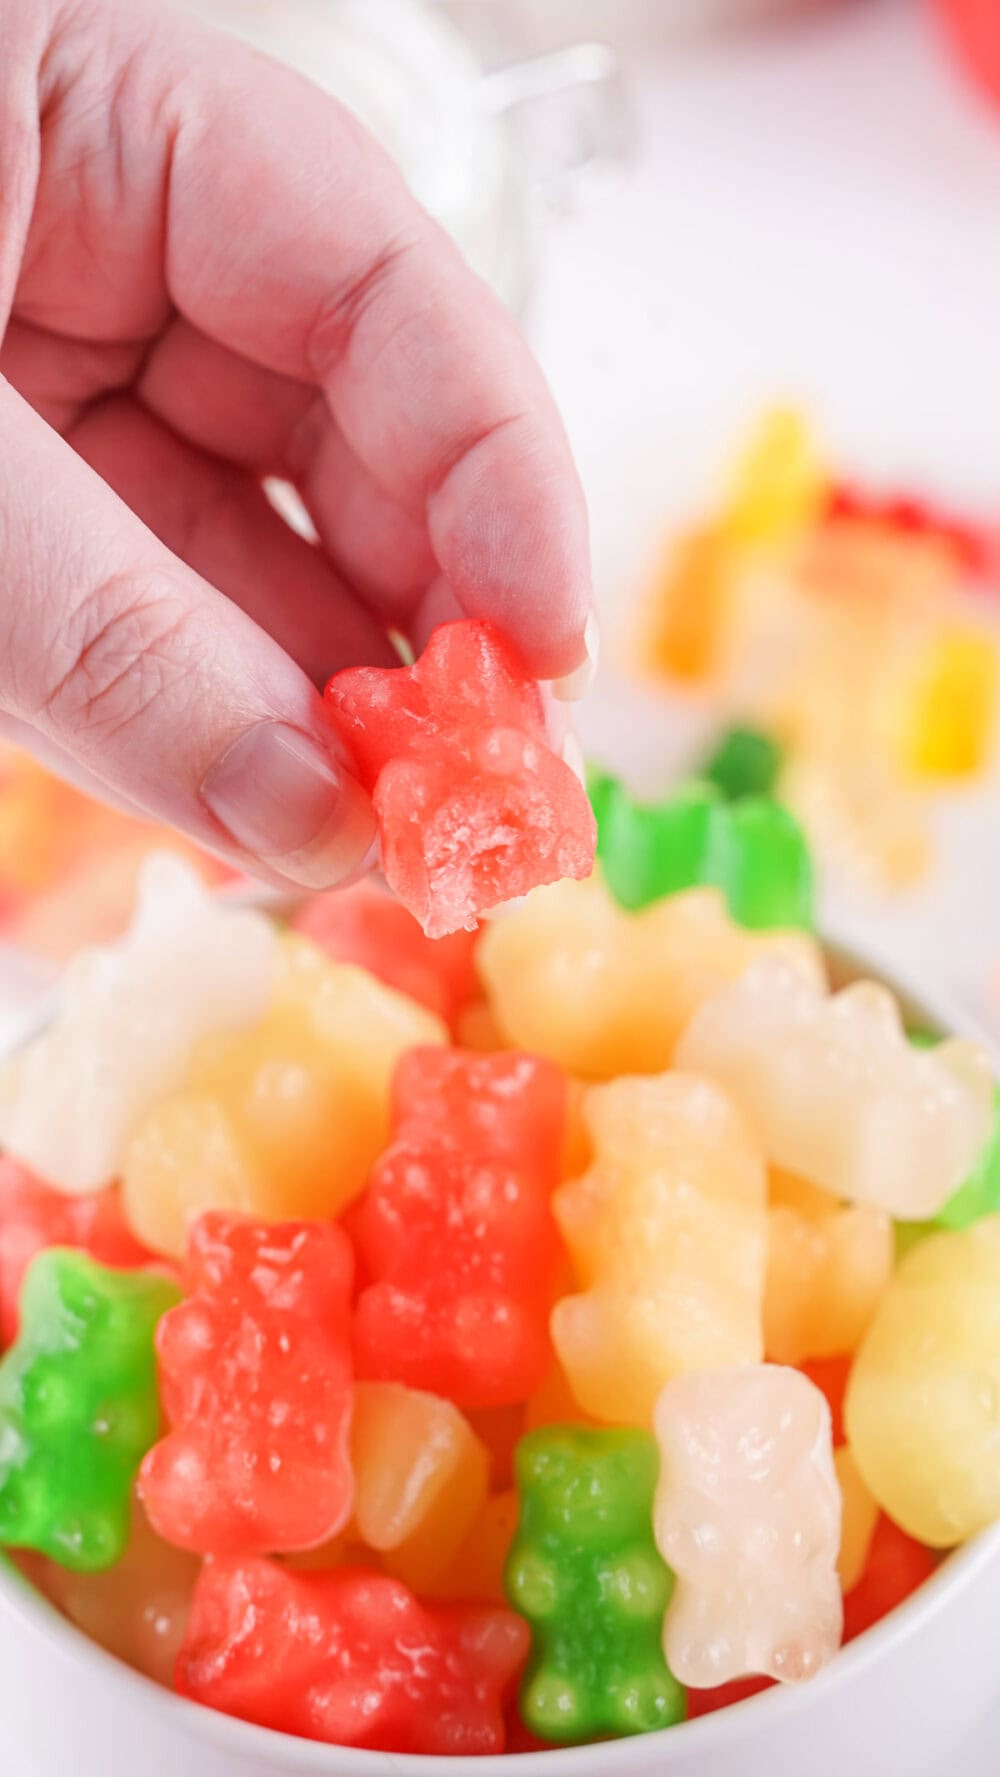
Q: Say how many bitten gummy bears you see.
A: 1